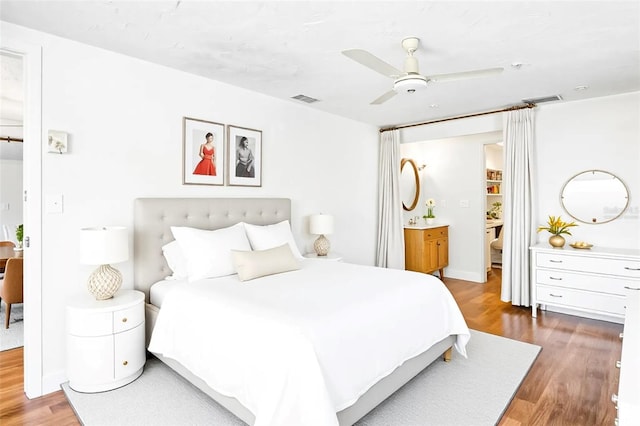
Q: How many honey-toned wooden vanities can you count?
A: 1